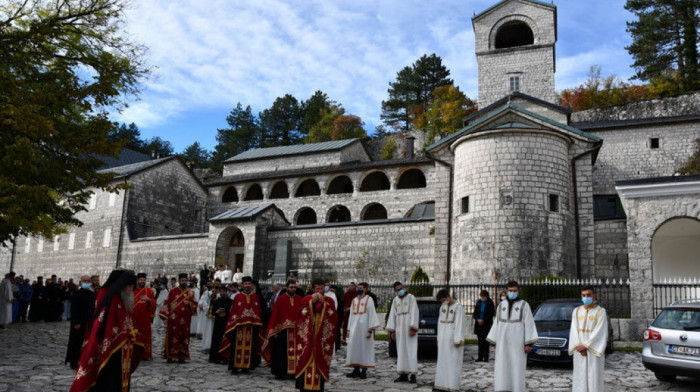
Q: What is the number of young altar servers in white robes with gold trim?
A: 5